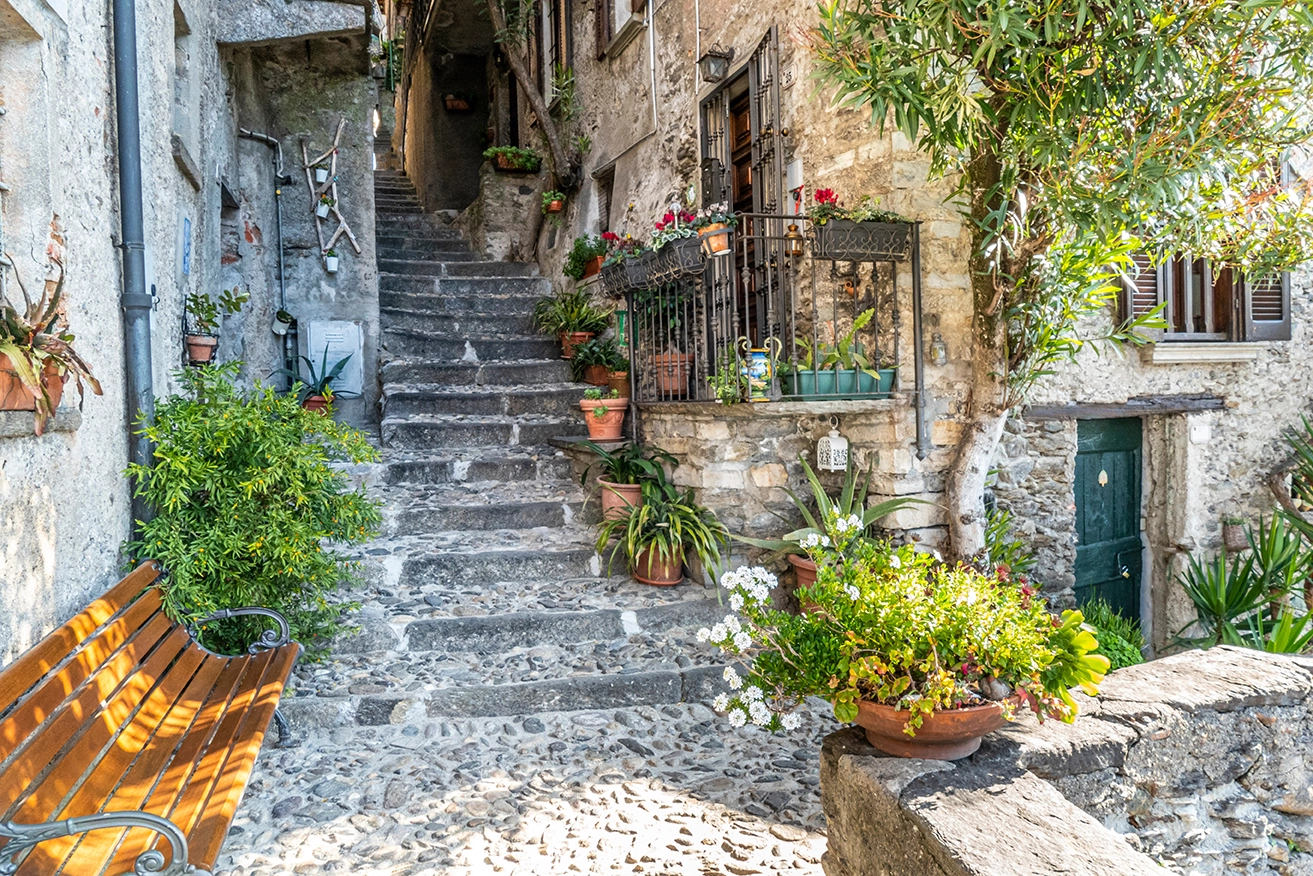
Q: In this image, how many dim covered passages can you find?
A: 1